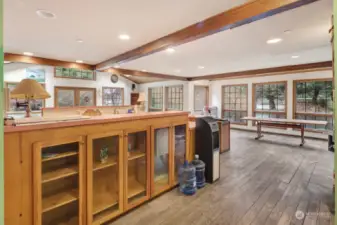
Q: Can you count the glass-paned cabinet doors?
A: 5